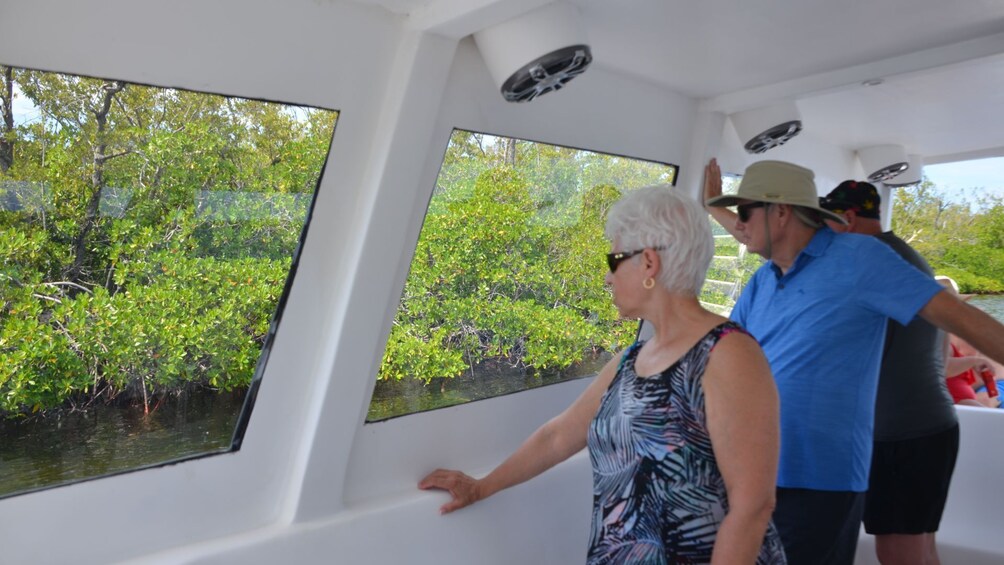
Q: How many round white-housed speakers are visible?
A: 4